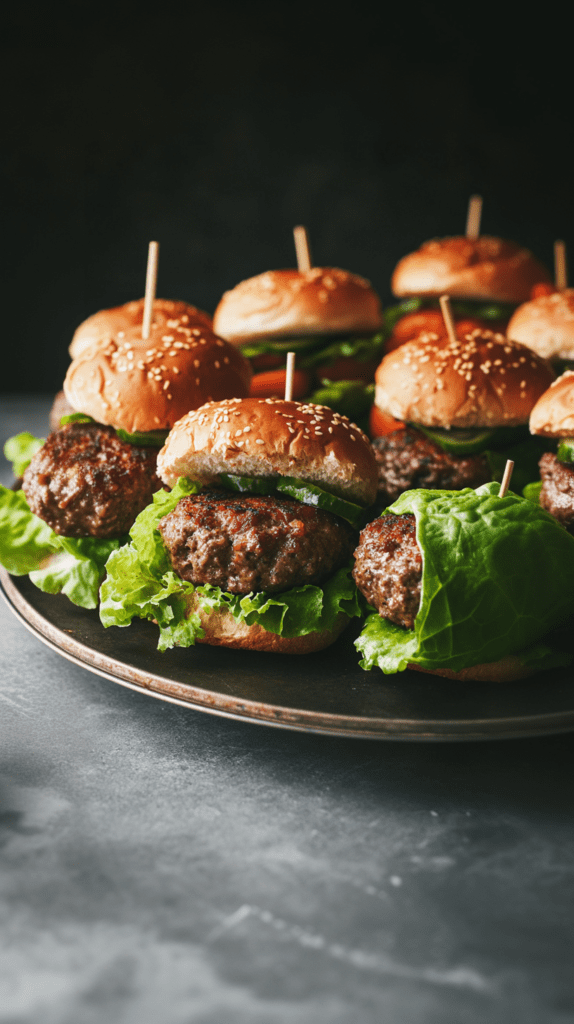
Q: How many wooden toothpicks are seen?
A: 7